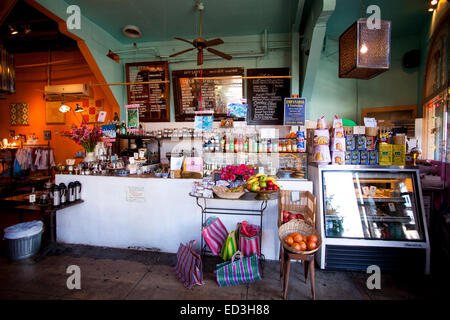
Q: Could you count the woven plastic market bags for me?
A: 5